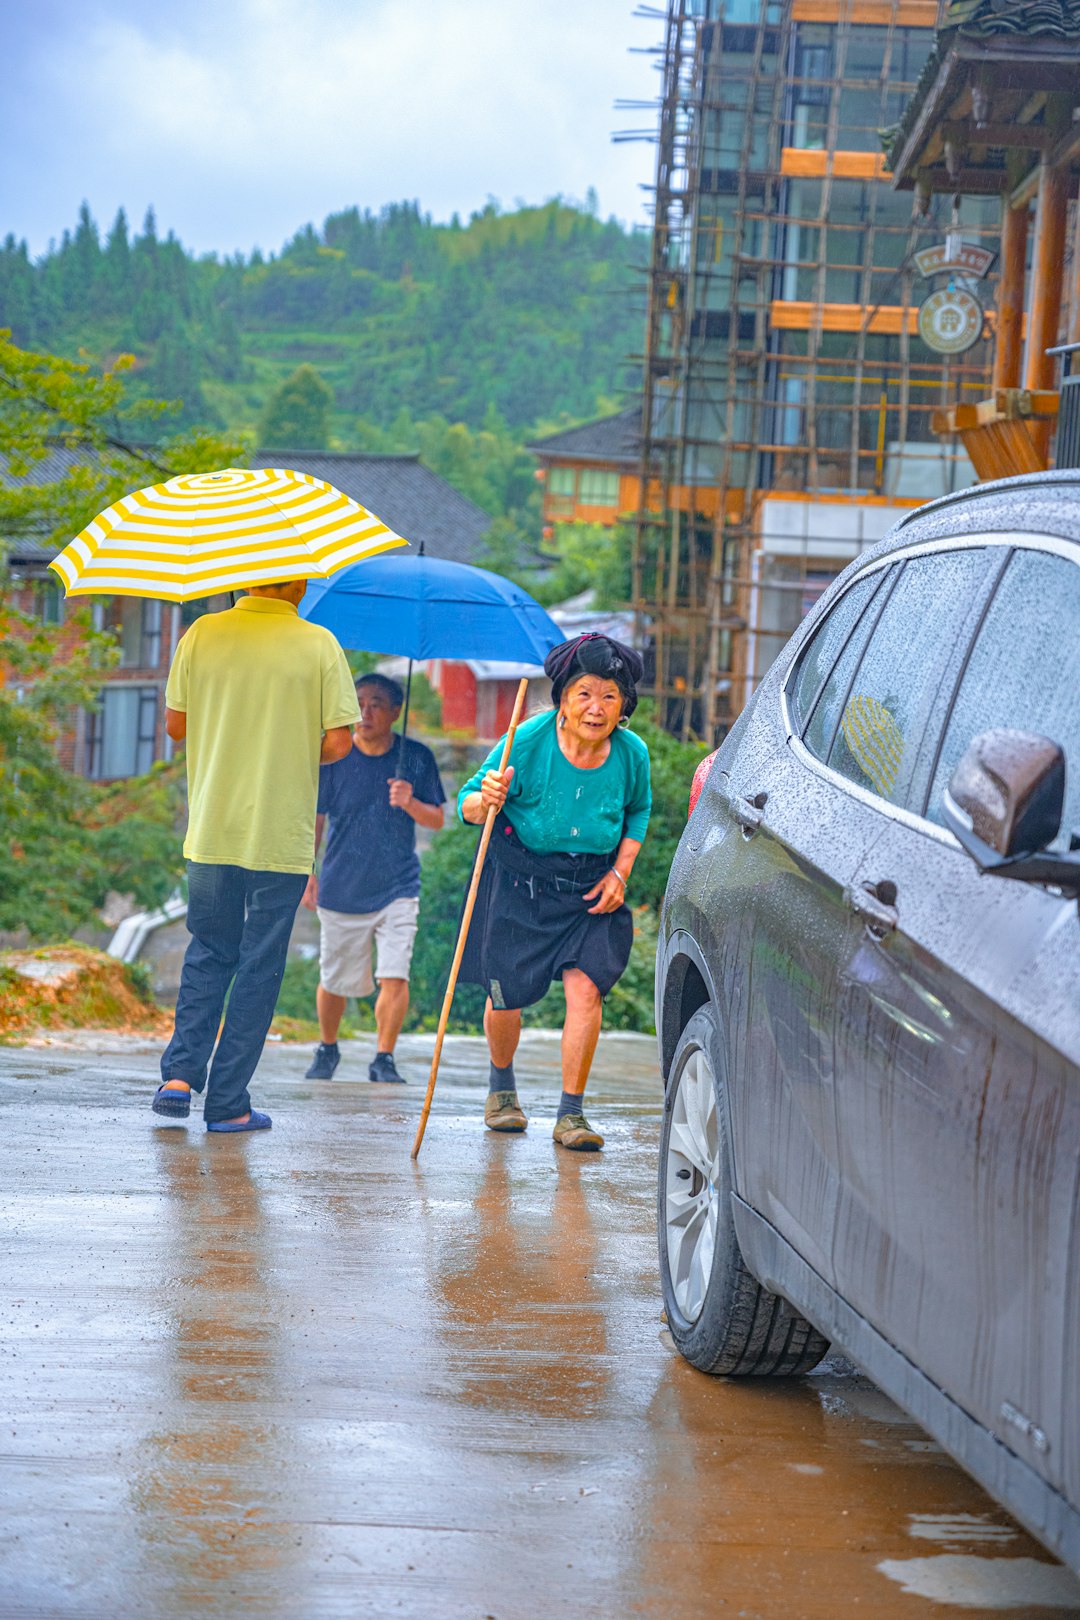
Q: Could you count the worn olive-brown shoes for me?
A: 2